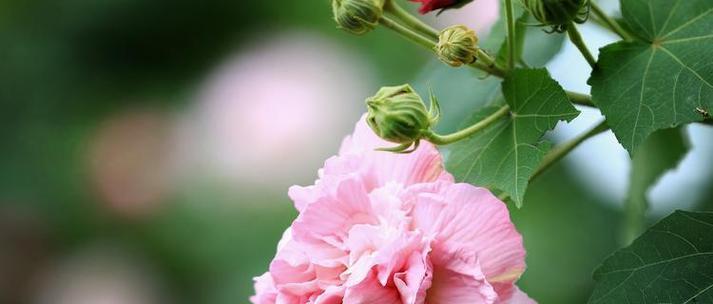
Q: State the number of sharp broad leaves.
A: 3